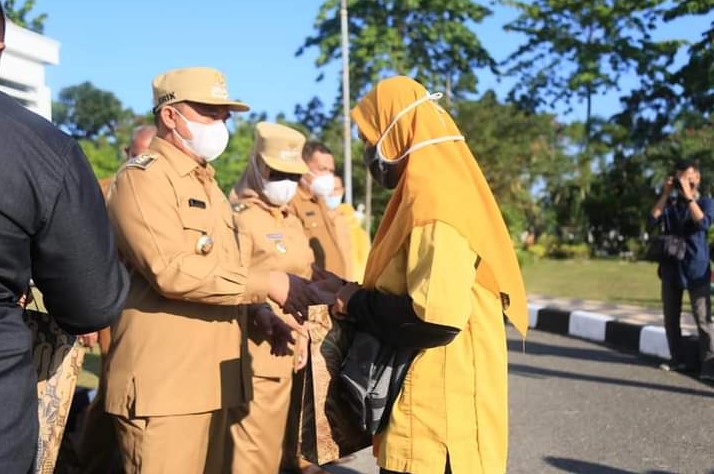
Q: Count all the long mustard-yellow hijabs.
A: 1